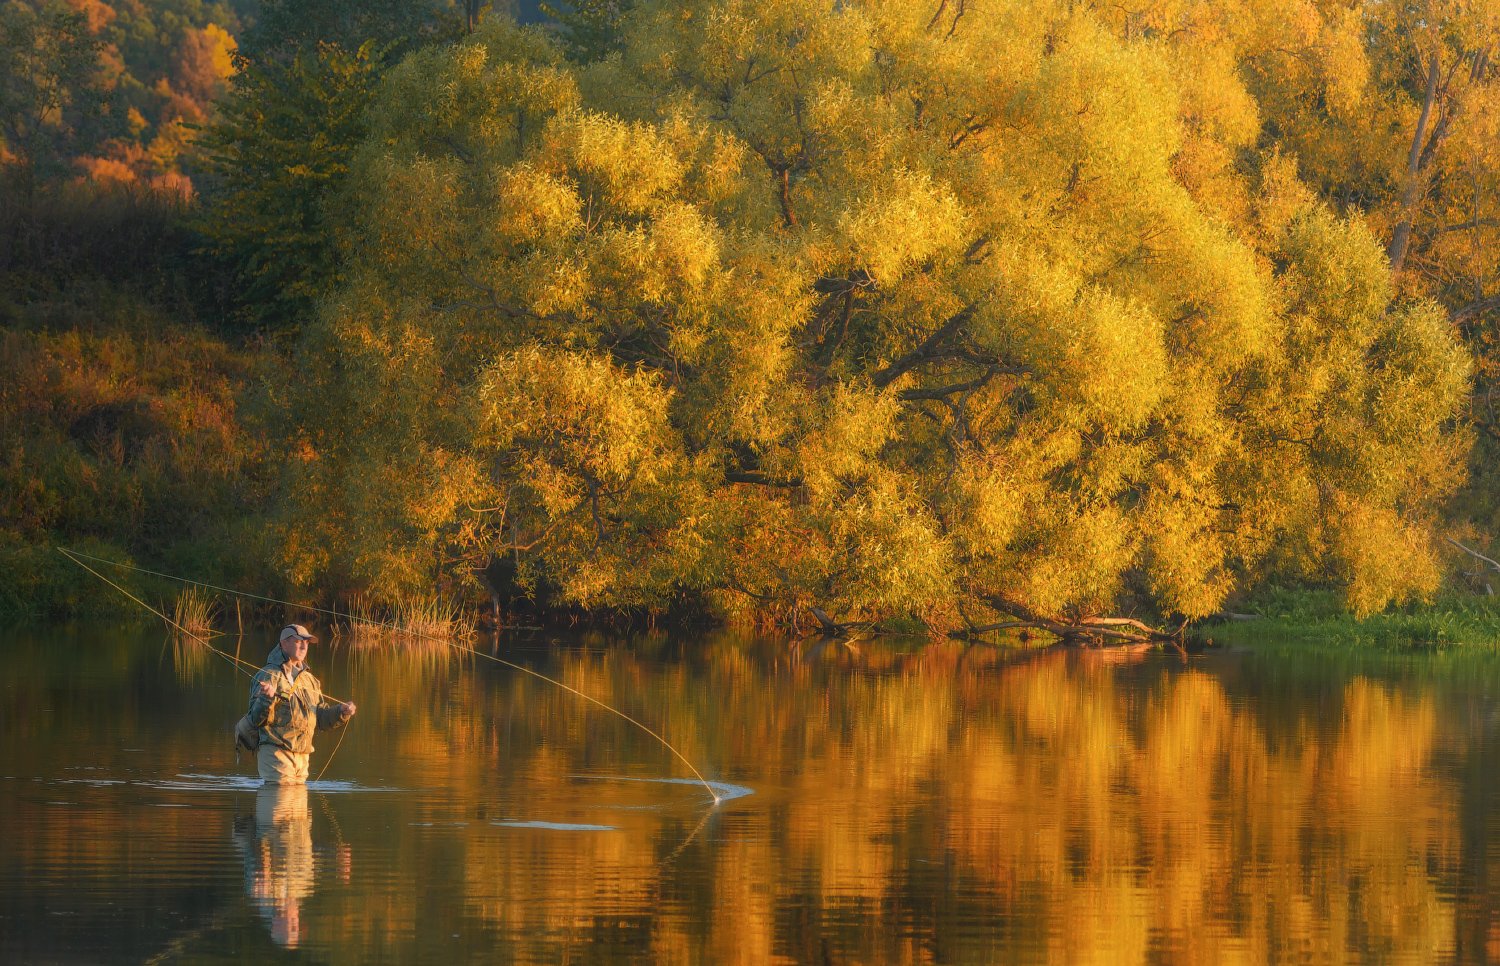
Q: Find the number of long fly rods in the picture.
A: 1